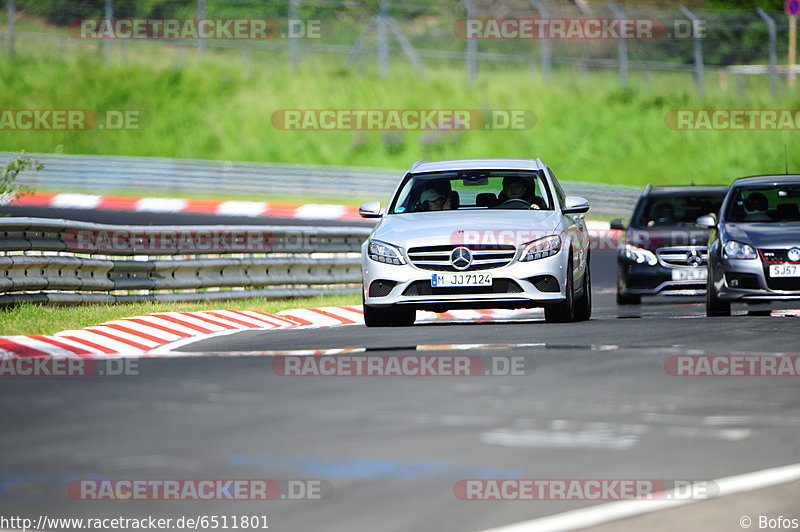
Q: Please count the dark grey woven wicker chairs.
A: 0